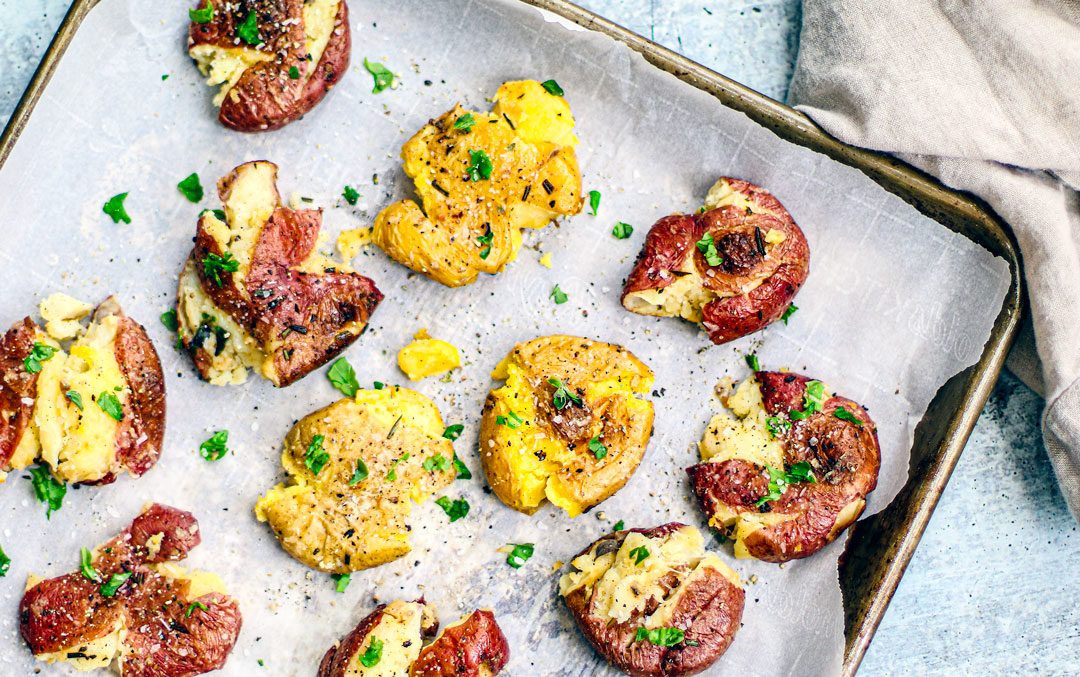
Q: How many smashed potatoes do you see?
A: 11